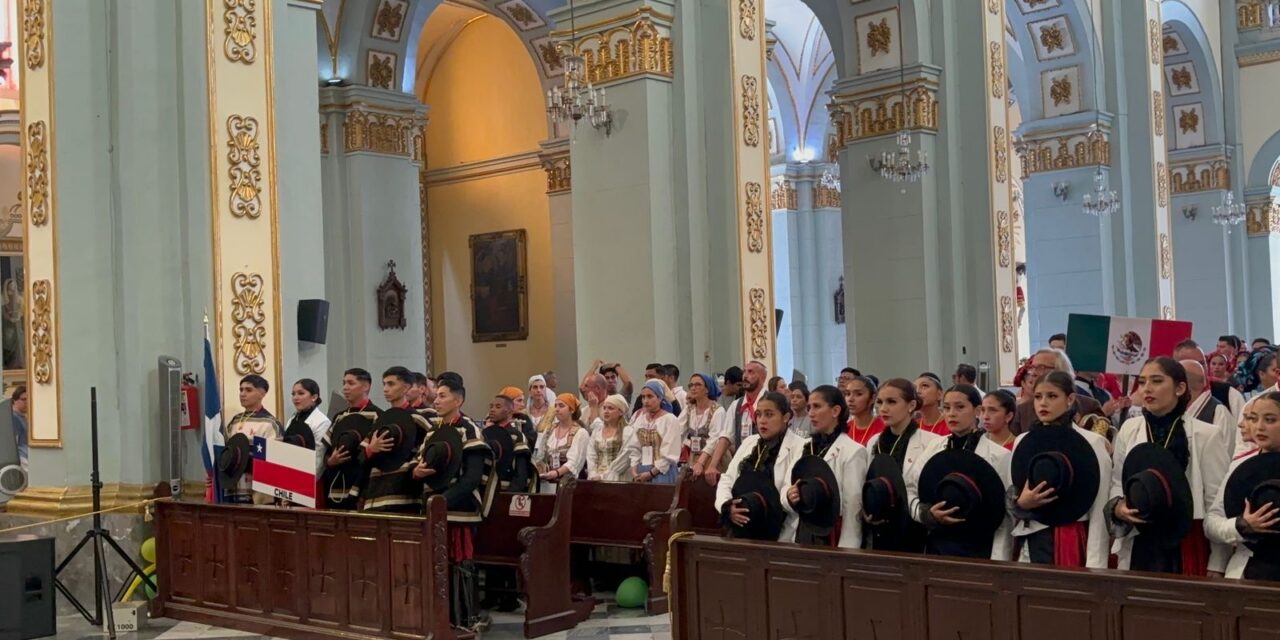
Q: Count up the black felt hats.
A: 13